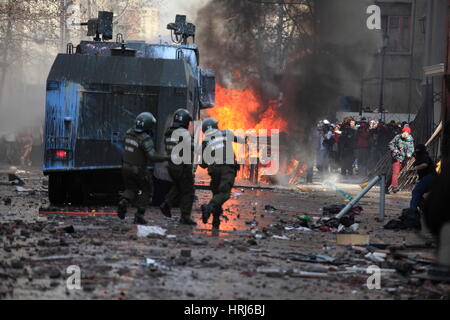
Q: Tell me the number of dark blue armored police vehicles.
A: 1